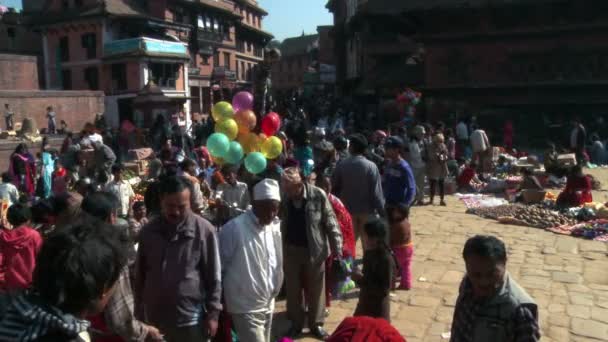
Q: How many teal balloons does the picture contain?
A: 3